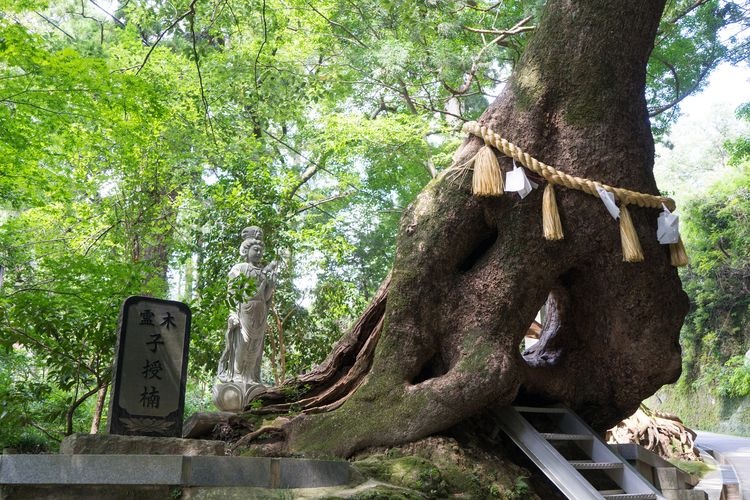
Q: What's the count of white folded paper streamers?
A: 3